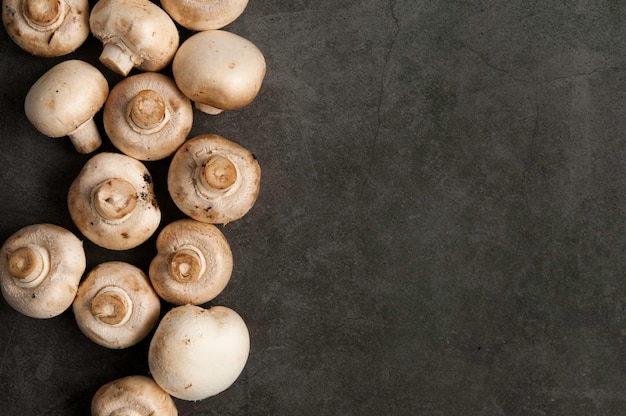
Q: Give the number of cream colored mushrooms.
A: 13